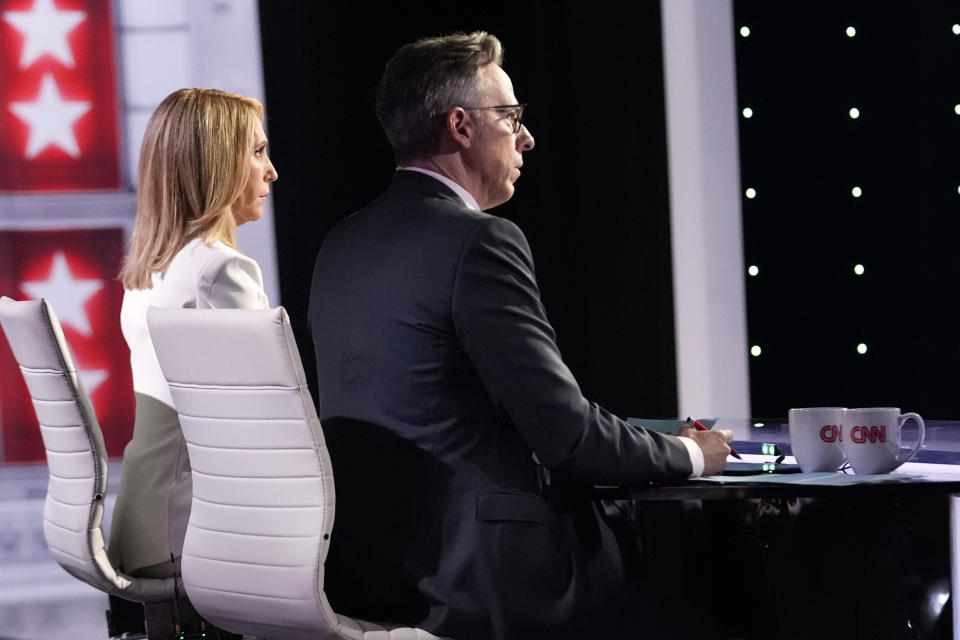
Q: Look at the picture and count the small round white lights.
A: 13